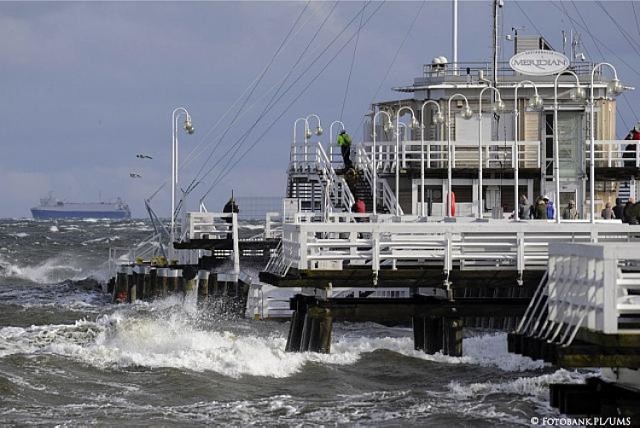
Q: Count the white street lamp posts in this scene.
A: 13